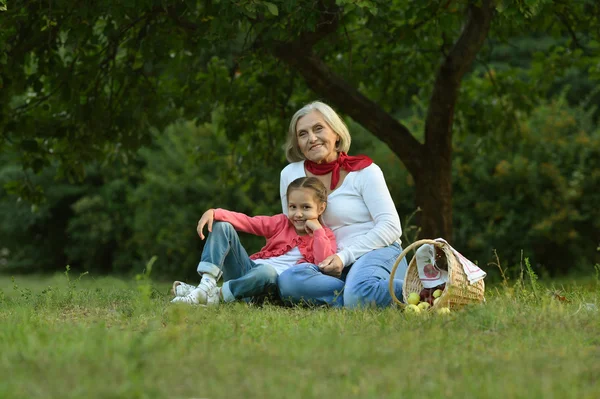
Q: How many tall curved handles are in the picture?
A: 1